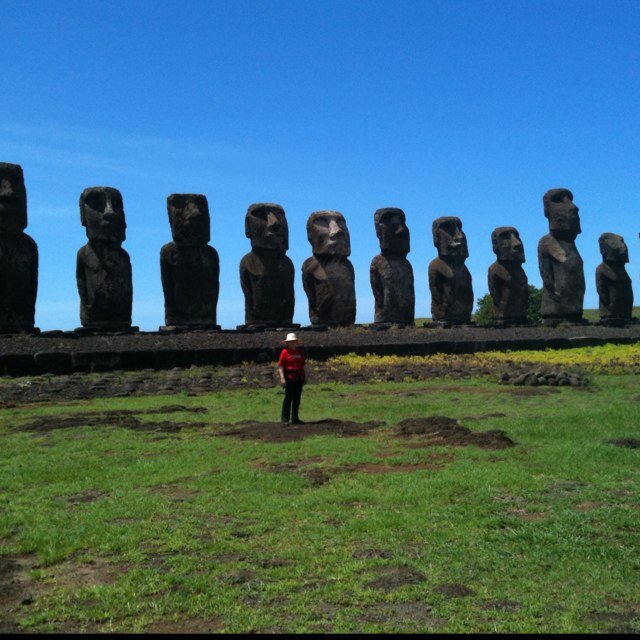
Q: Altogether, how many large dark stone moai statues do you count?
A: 10